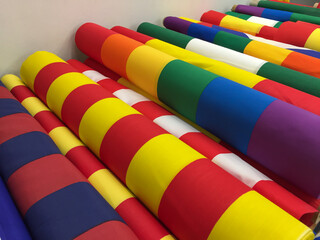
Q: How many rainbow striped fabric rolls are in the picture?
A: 3